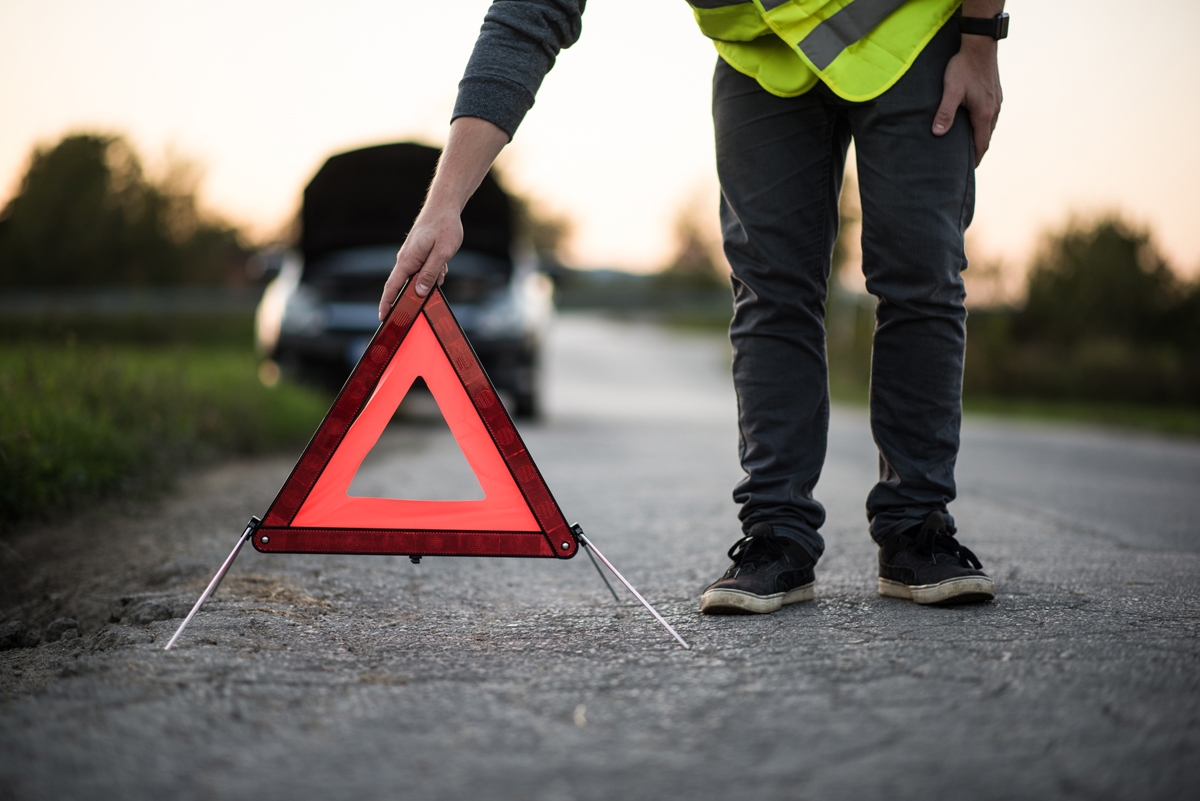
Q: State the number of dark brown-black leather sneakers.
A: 2